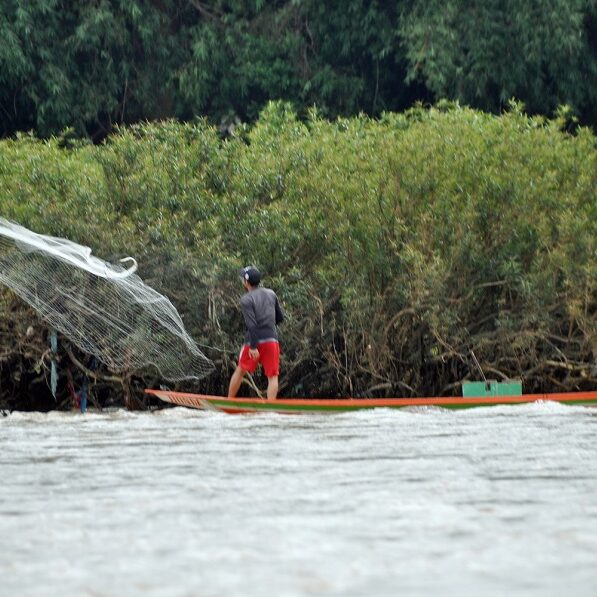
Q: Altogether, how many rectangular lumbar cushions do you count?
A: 0